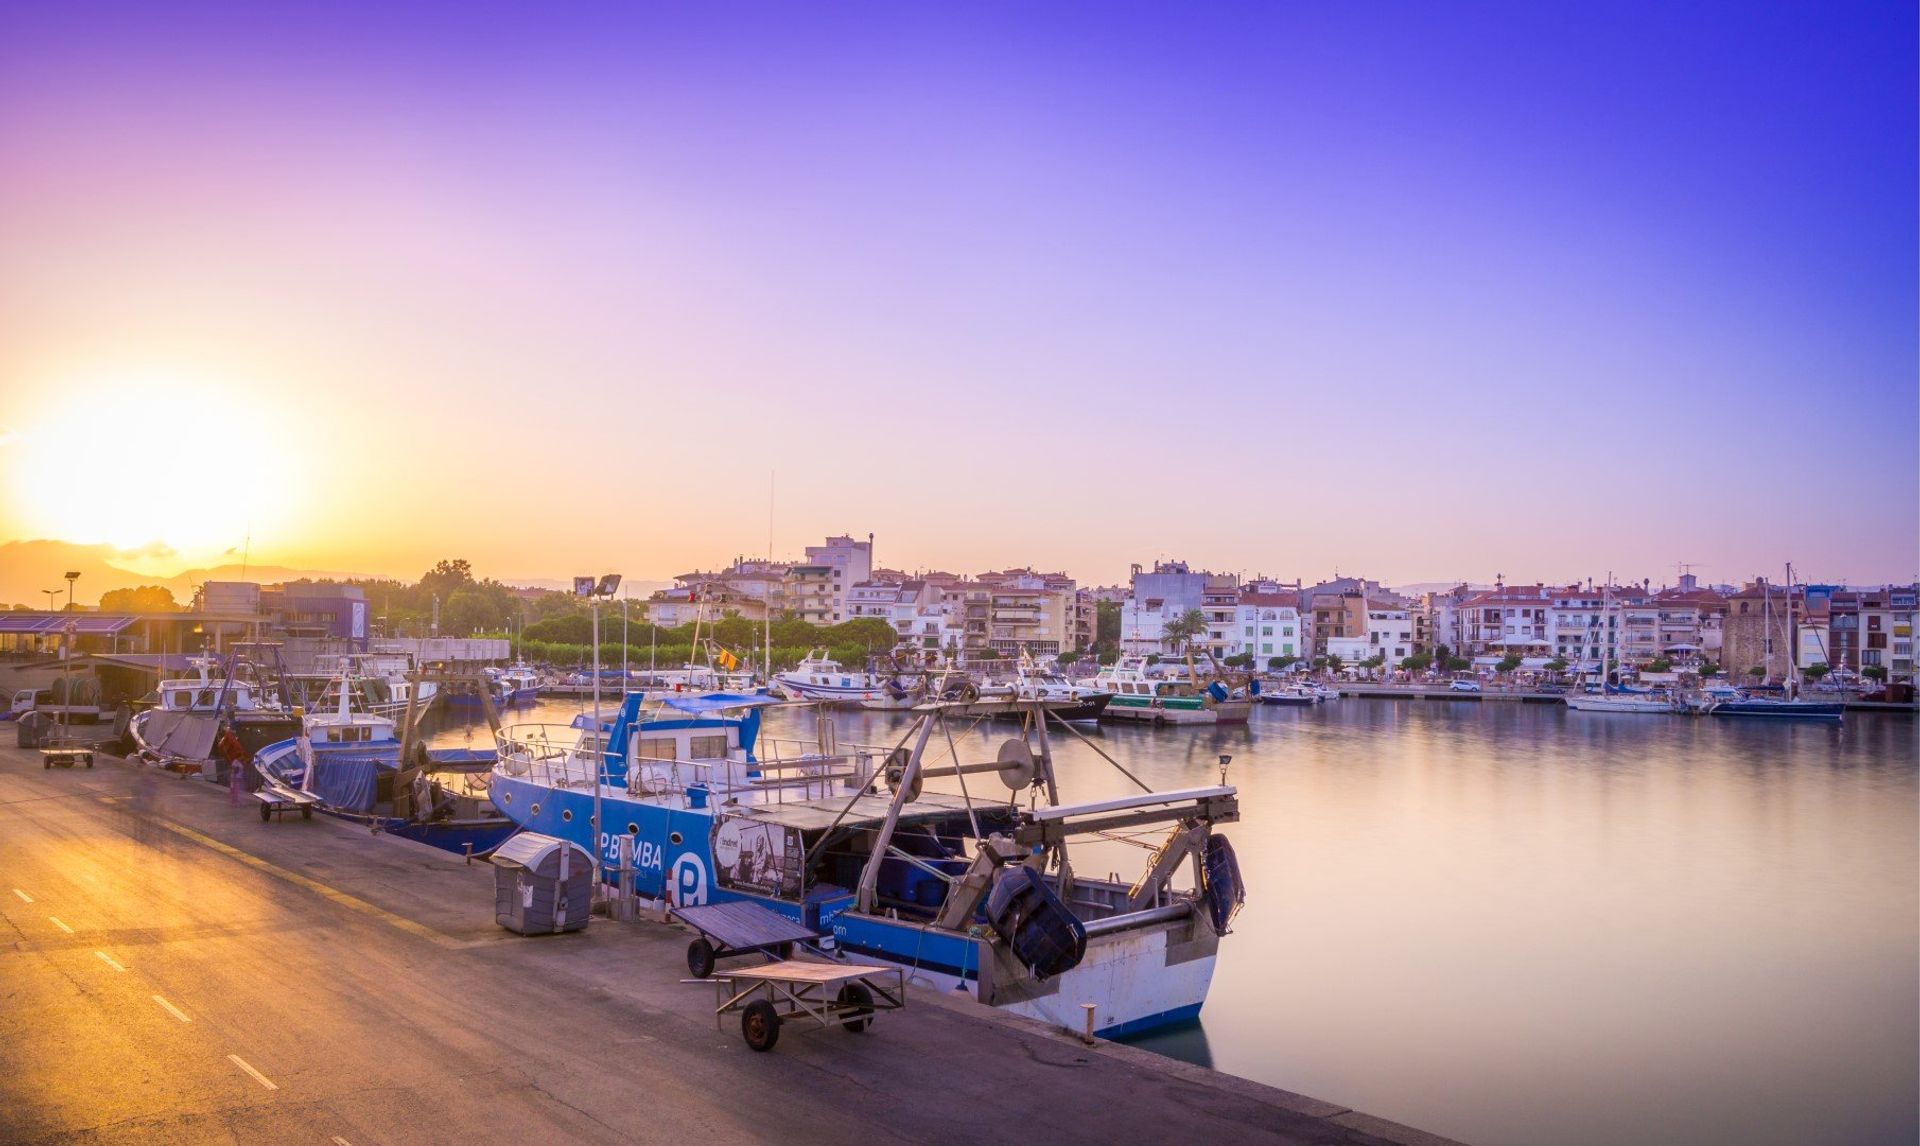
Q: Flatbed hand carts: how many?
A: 4